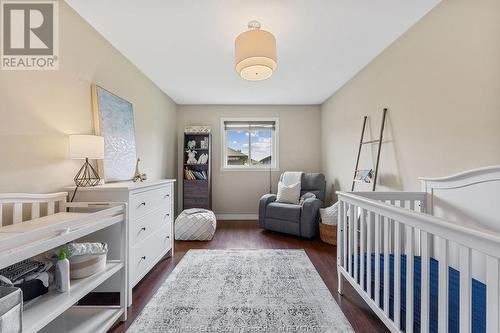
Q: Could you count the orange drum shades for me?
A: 1